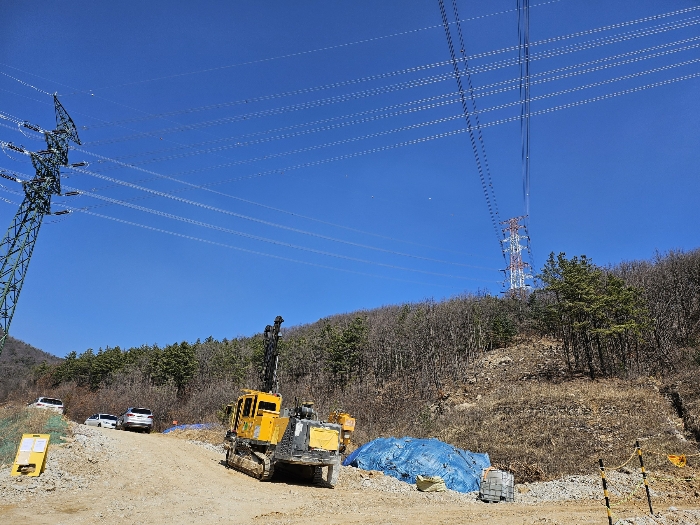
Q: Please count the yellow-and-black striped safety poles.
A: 2